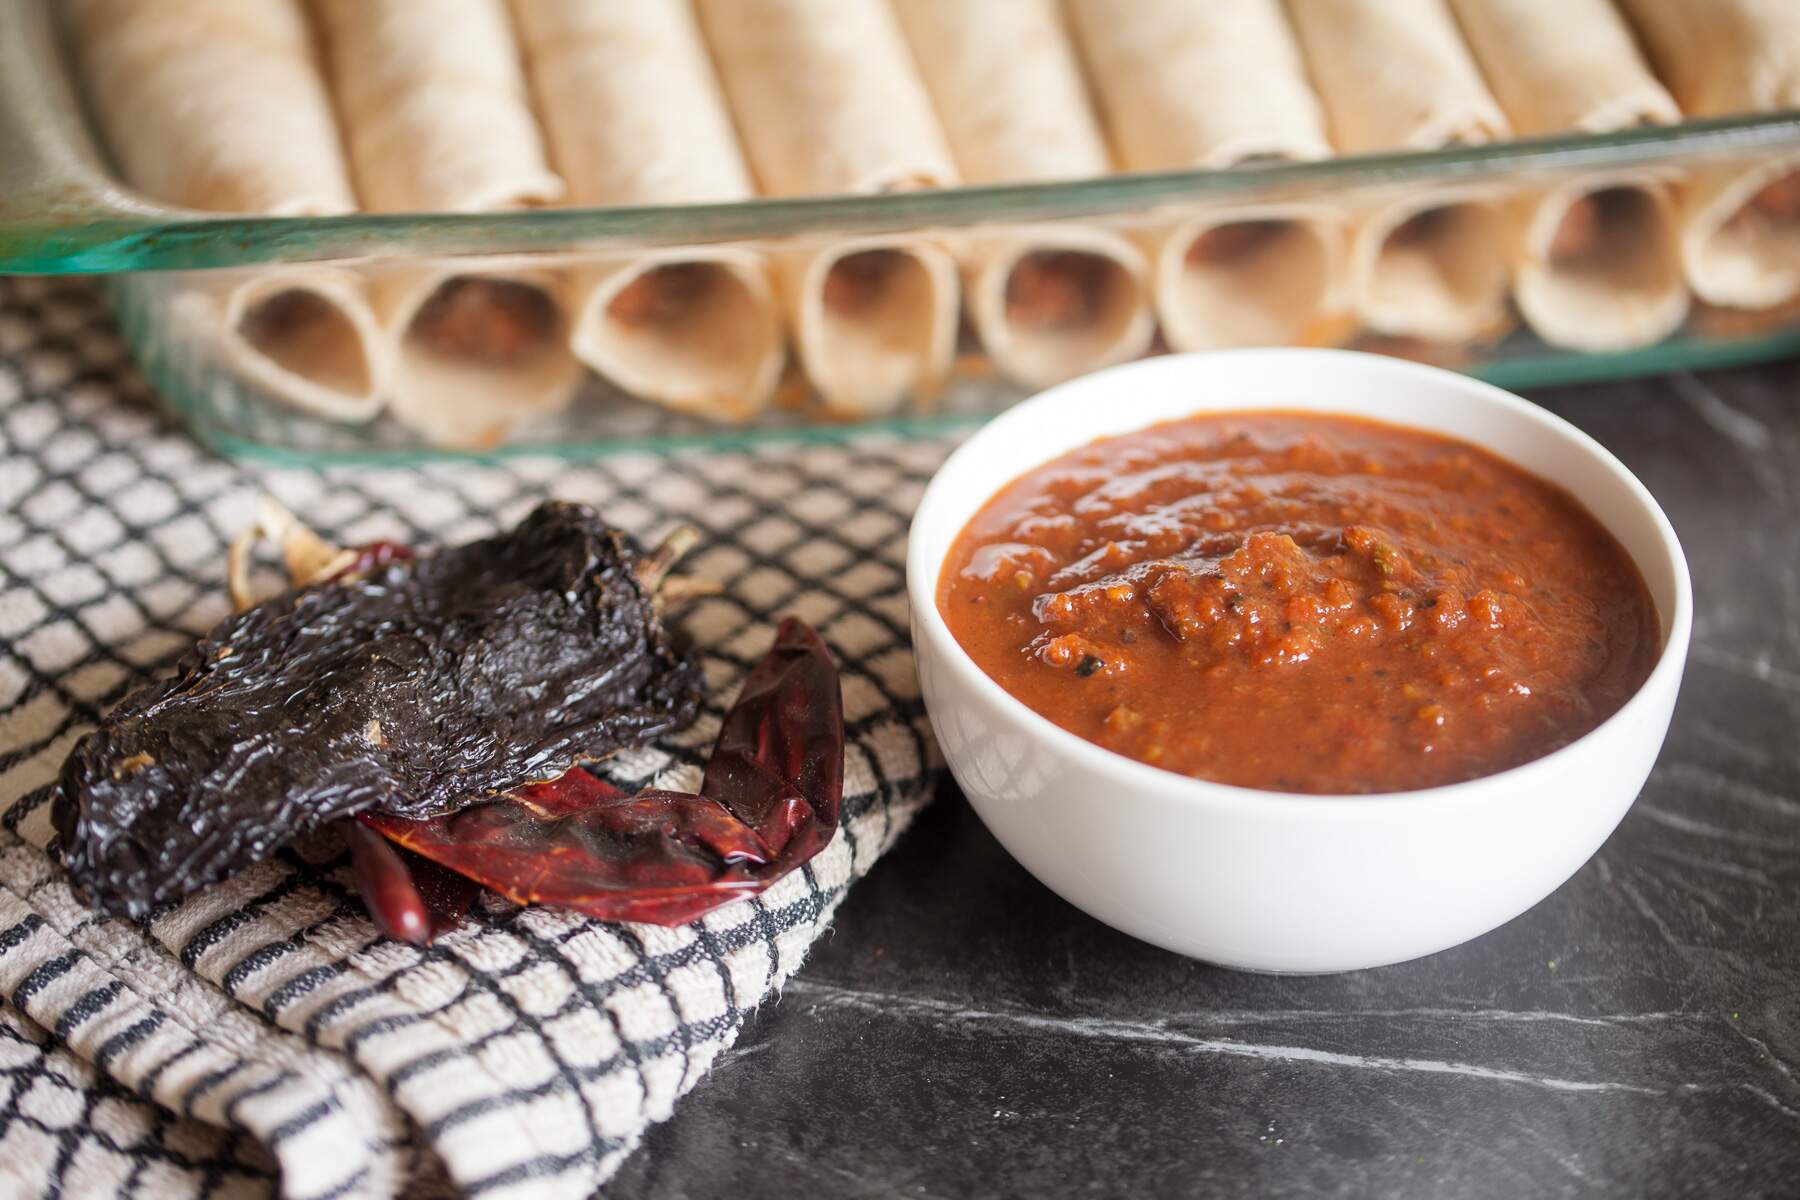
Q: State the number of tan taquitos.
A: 9